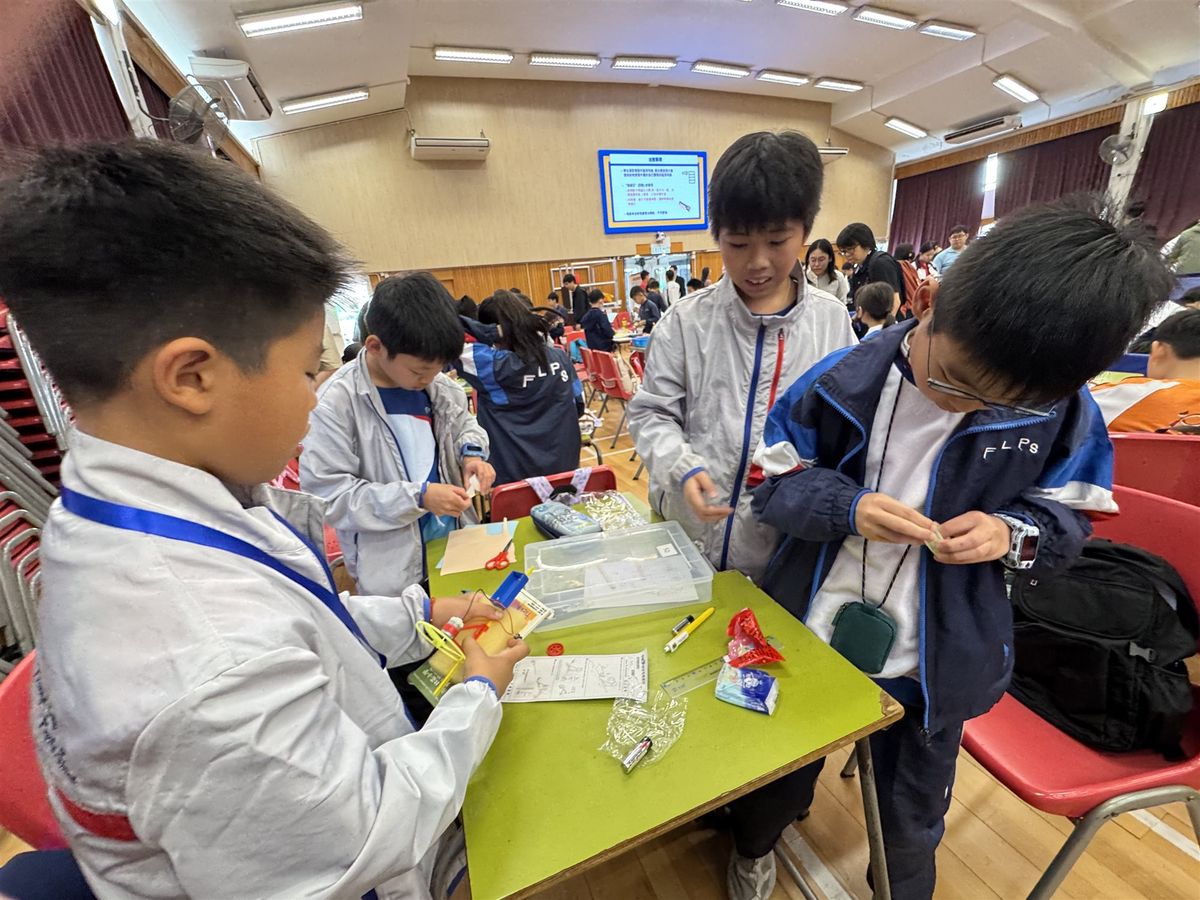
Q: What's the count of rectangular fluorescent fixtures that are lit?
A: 13